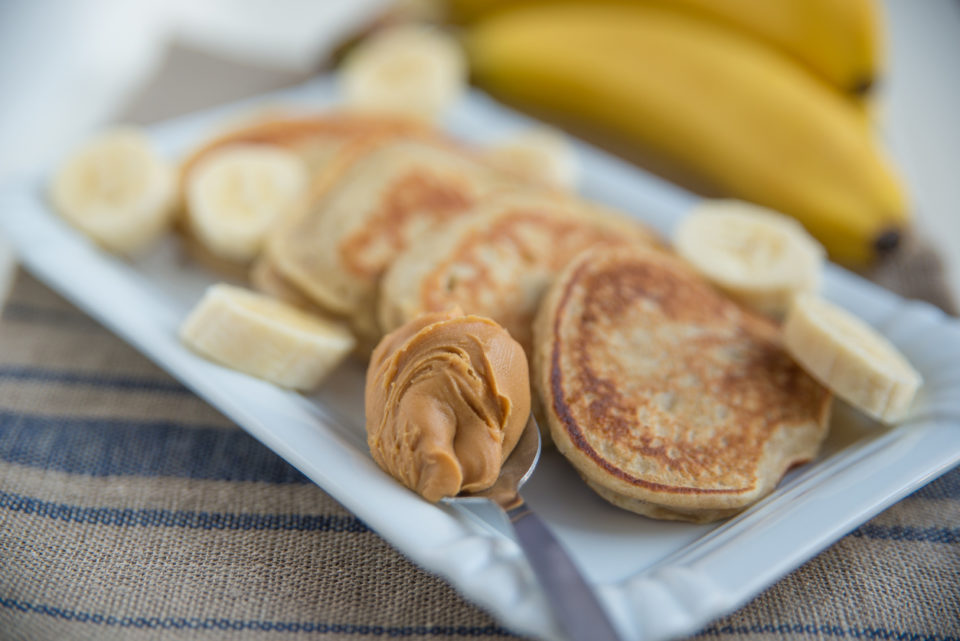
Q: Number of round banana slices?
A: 7